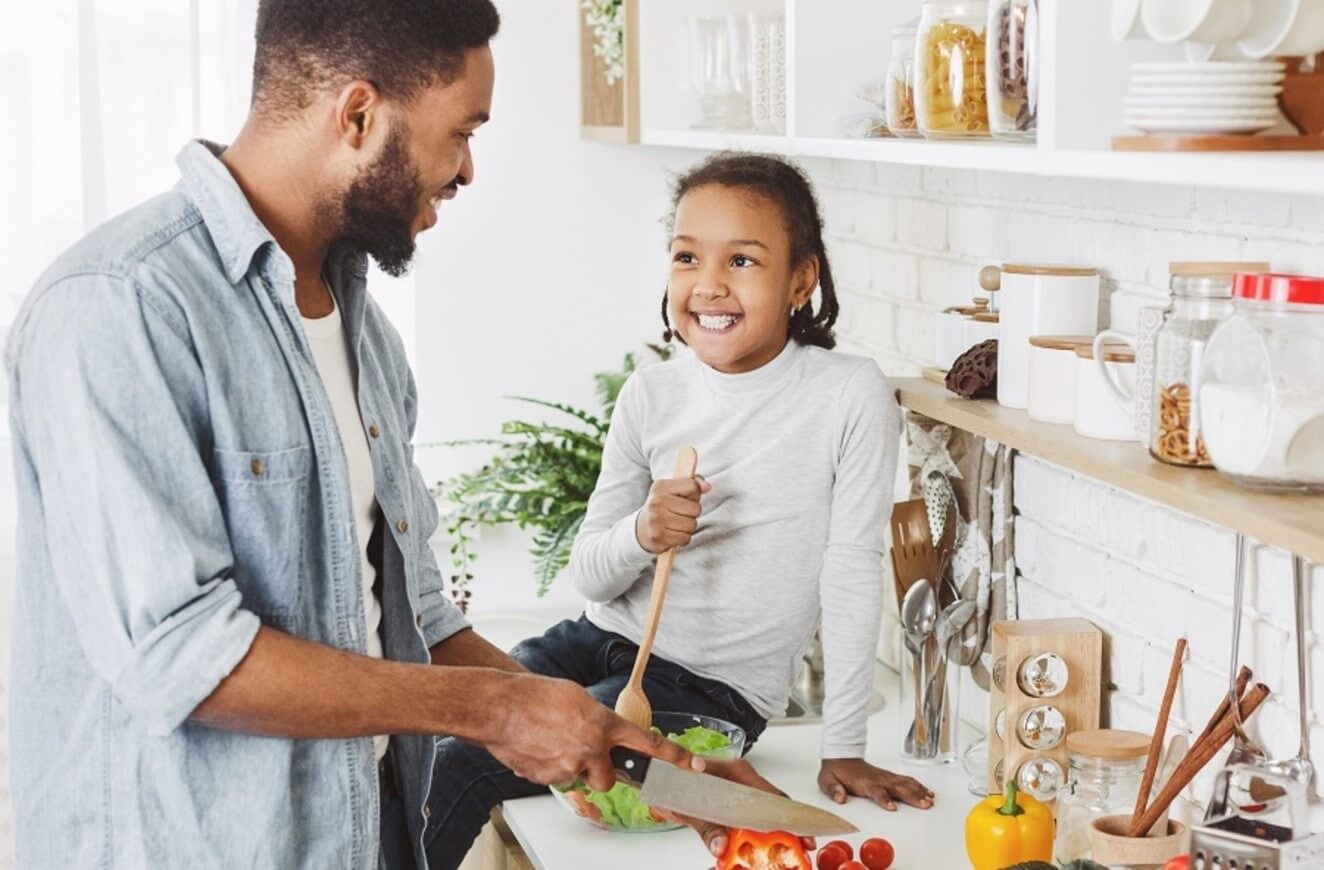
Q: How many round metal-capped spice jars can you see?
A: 3